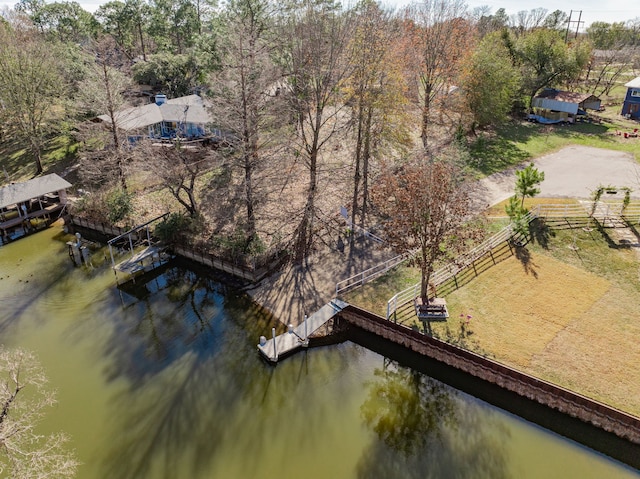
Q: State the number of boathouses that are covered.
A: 1